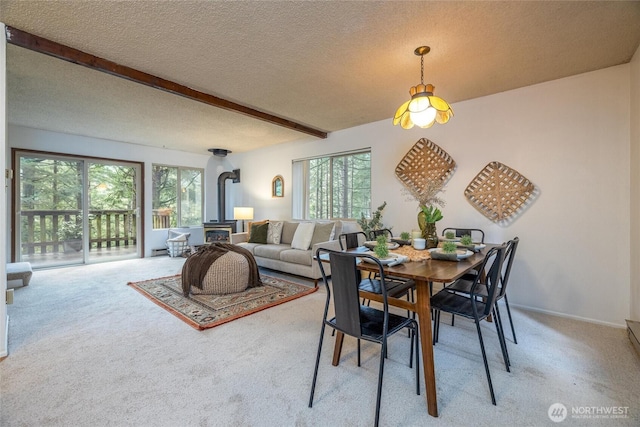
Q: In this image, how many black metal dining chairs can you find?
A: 6